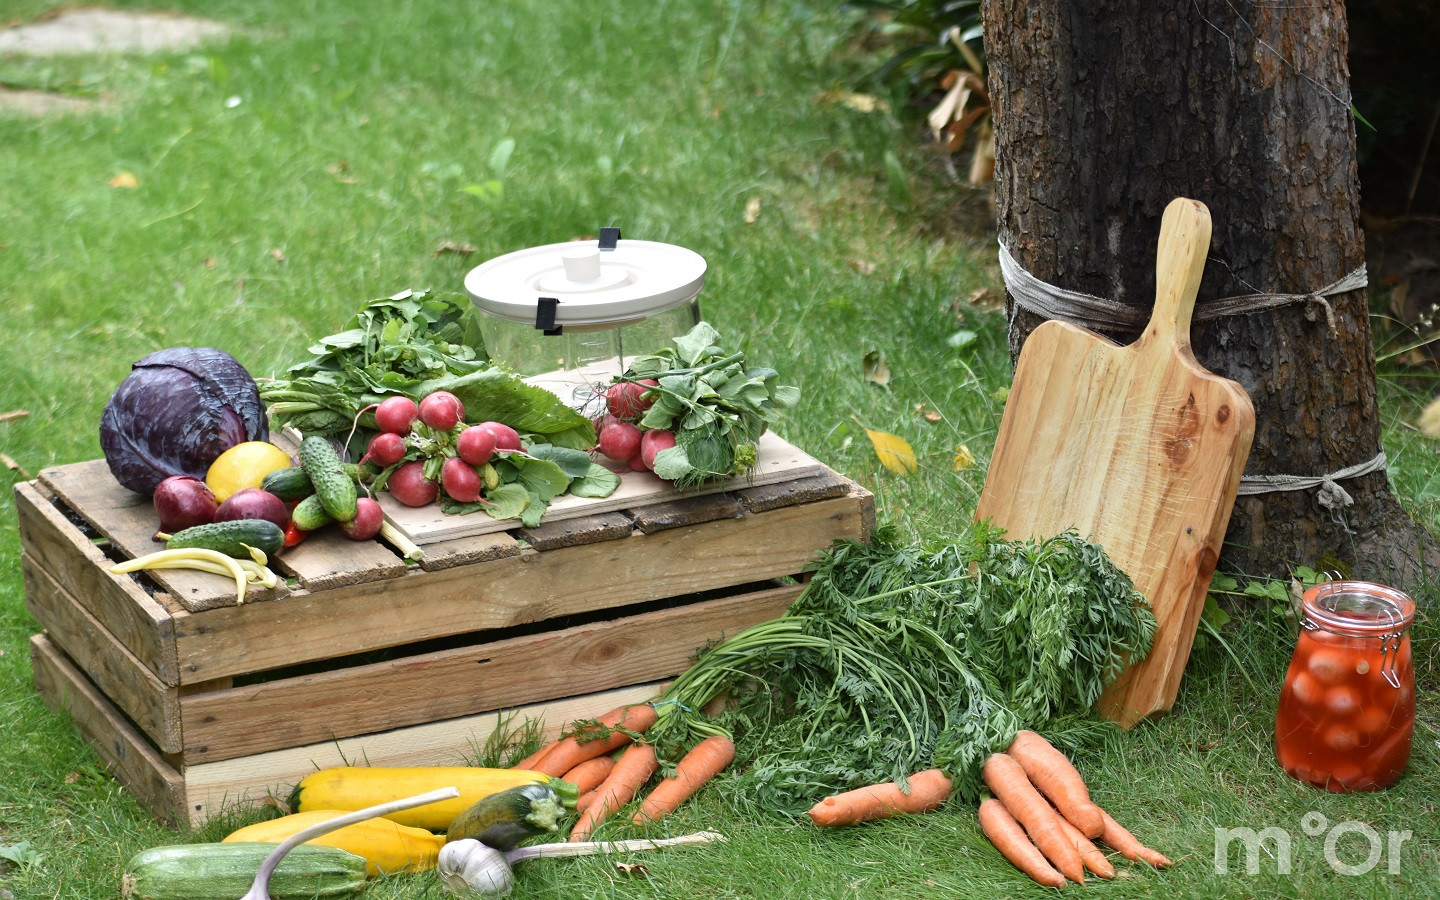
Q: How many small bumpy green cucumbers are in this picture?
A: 4